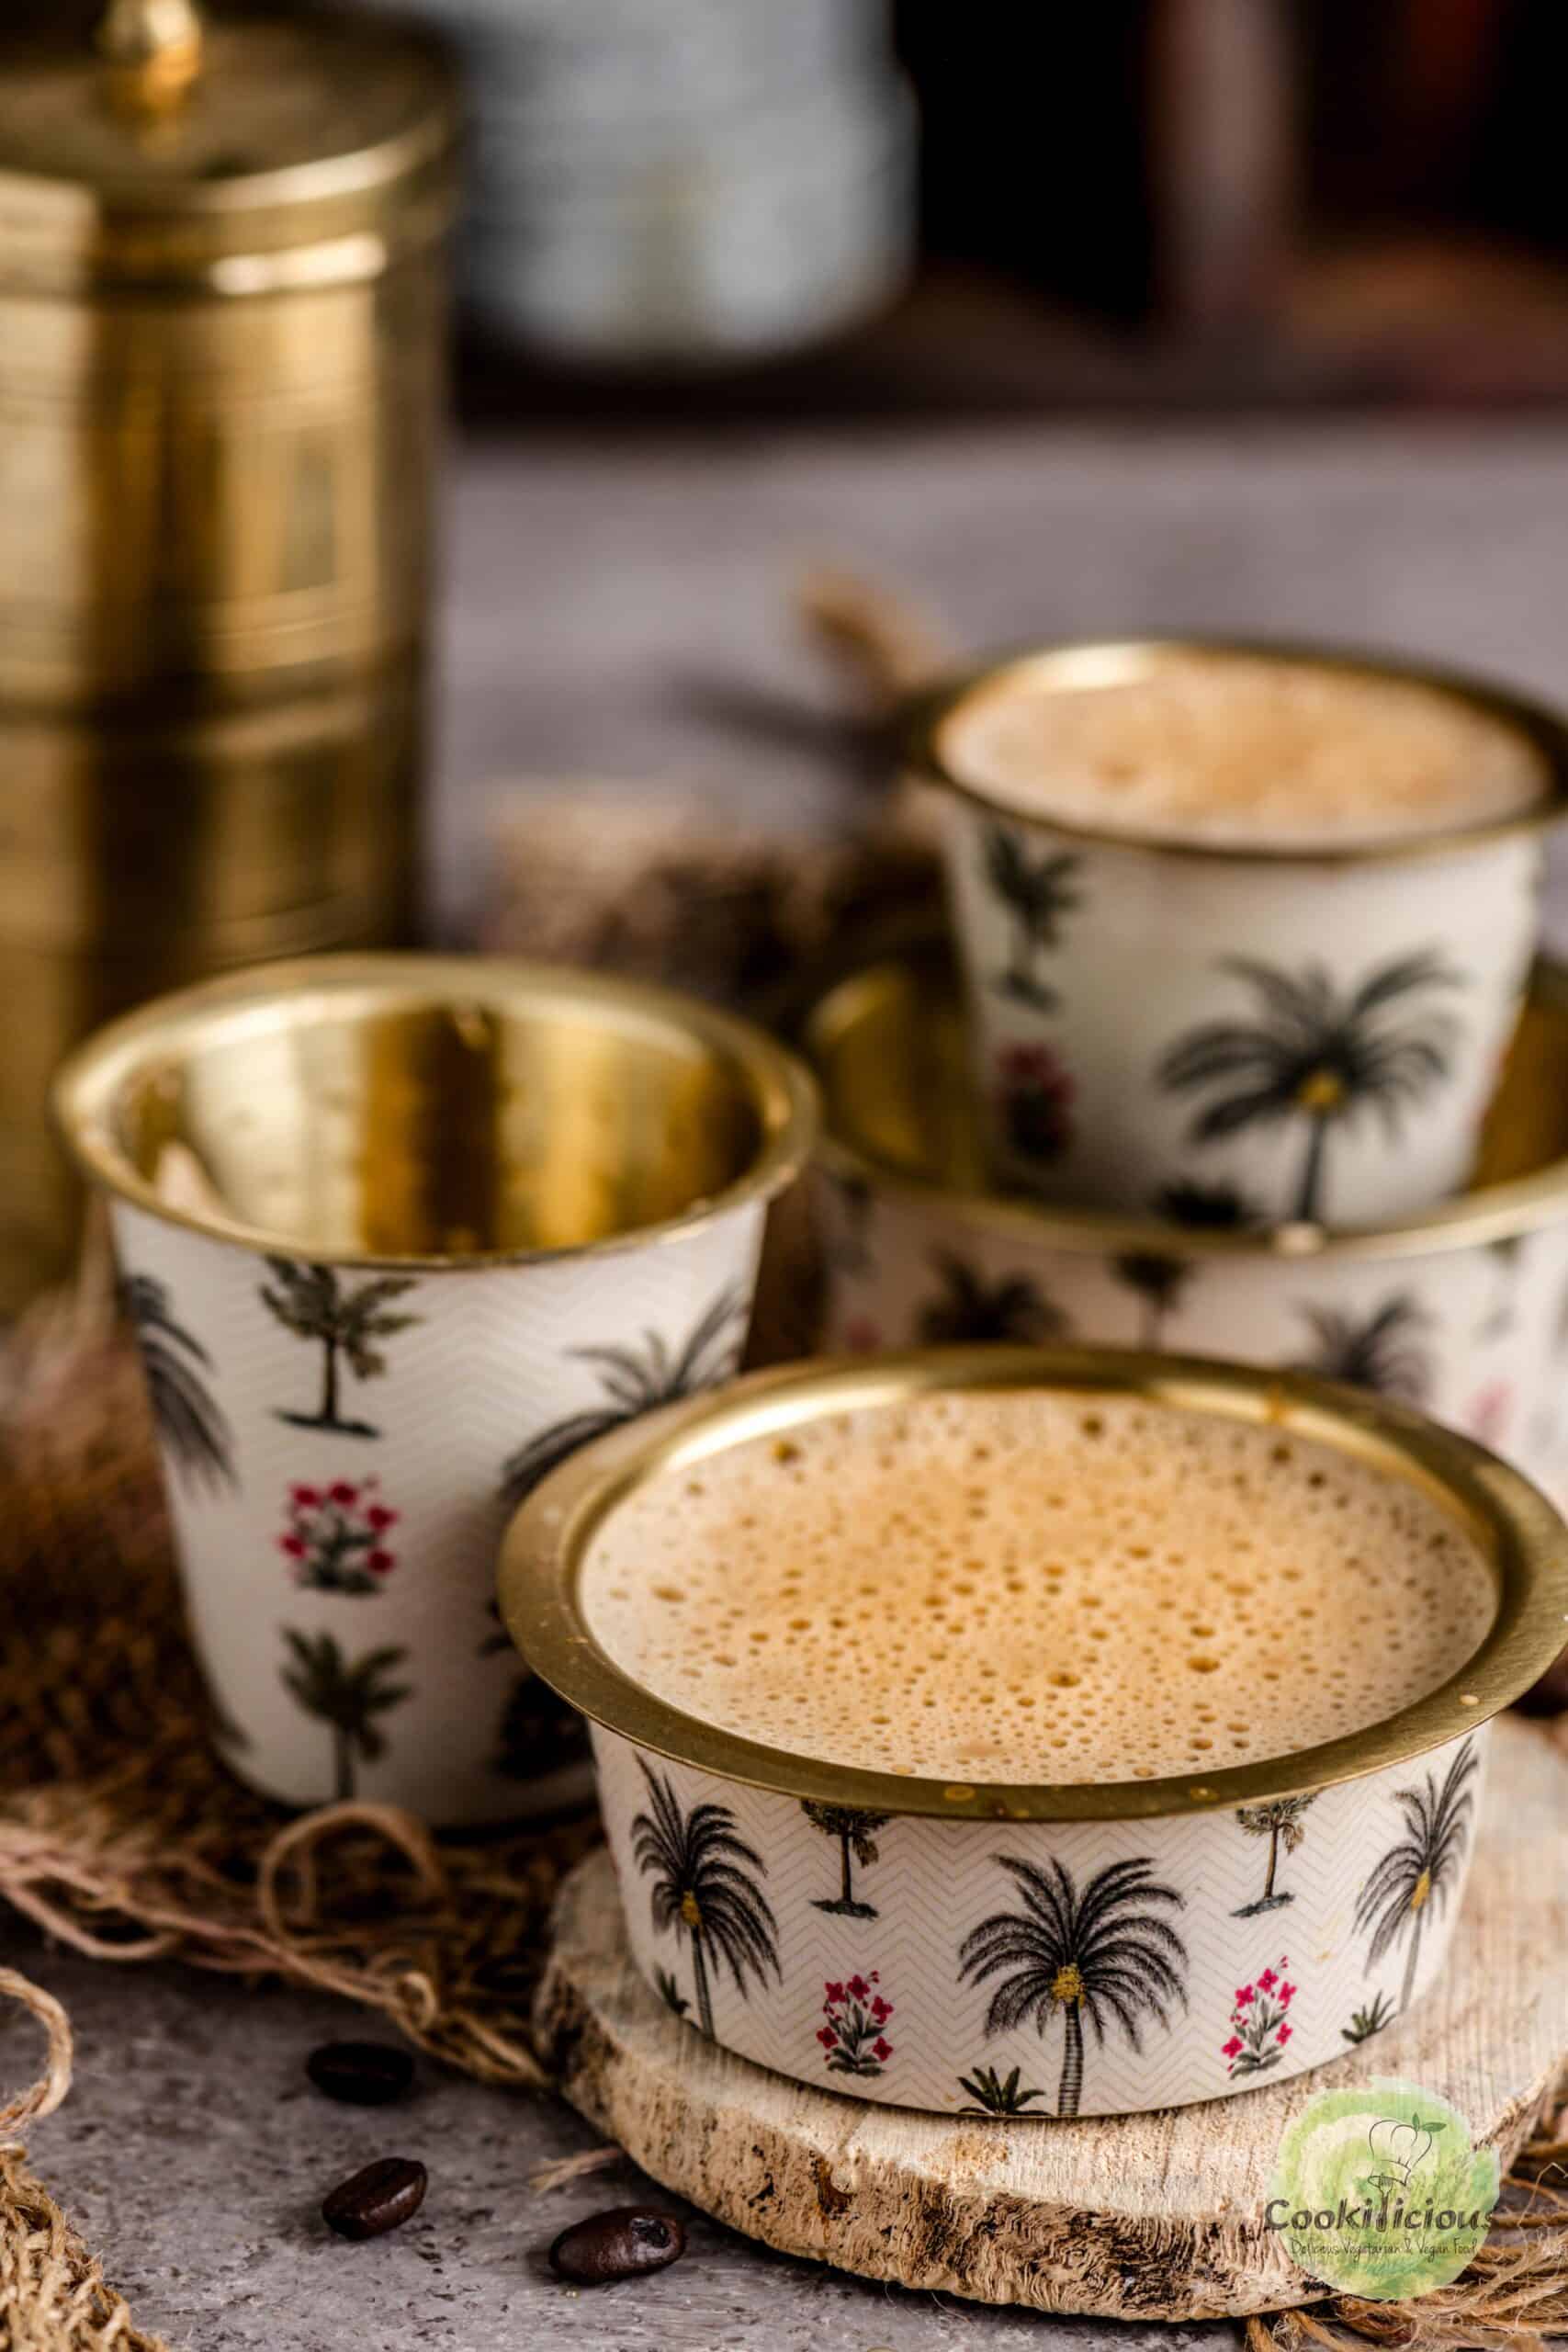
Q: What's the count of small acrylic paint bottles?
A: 0